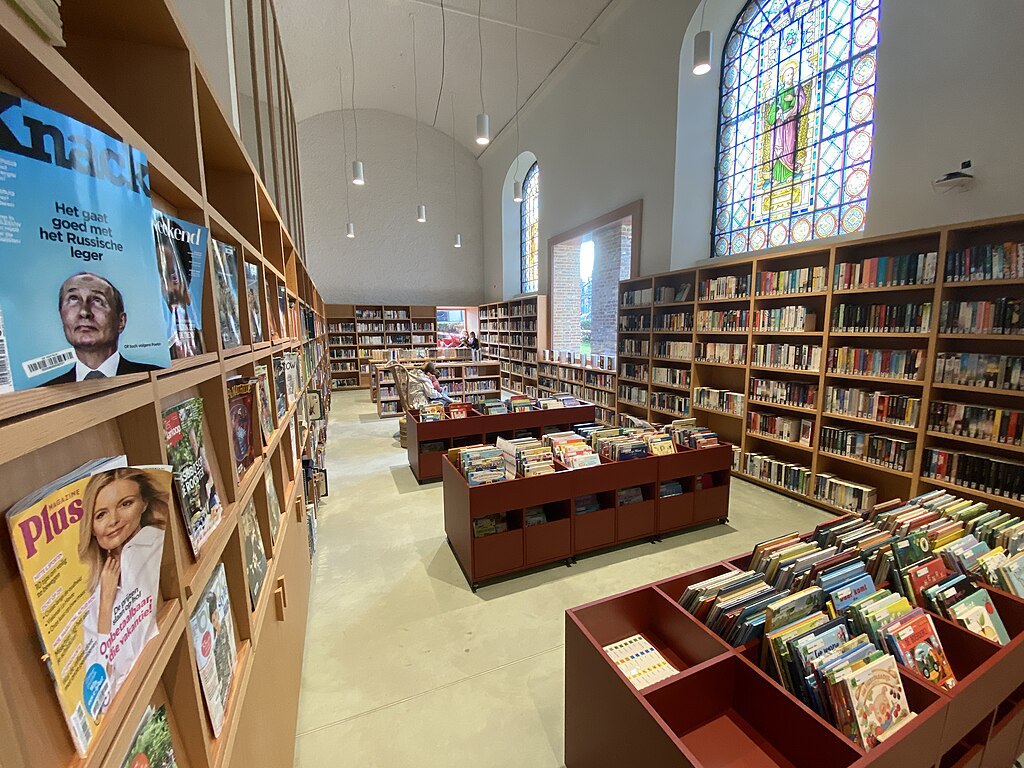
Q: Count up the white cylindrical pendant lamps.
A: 7